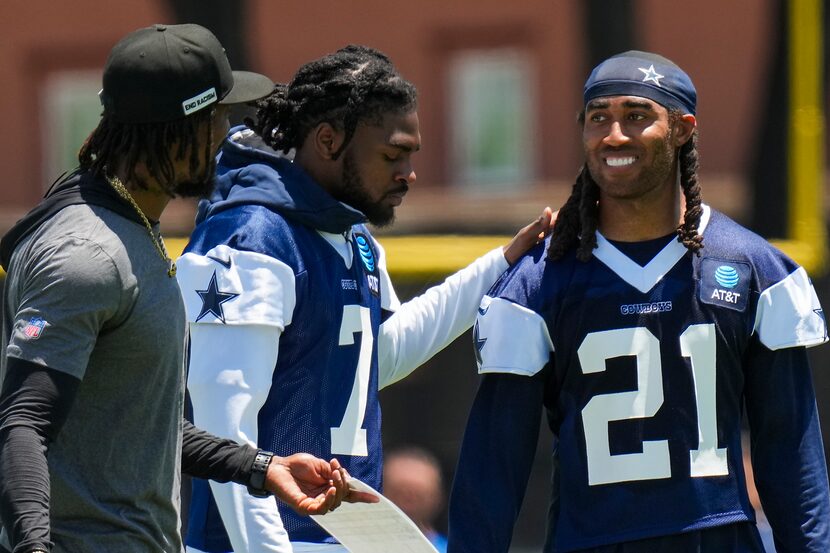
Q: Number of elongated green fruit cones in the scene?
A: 0